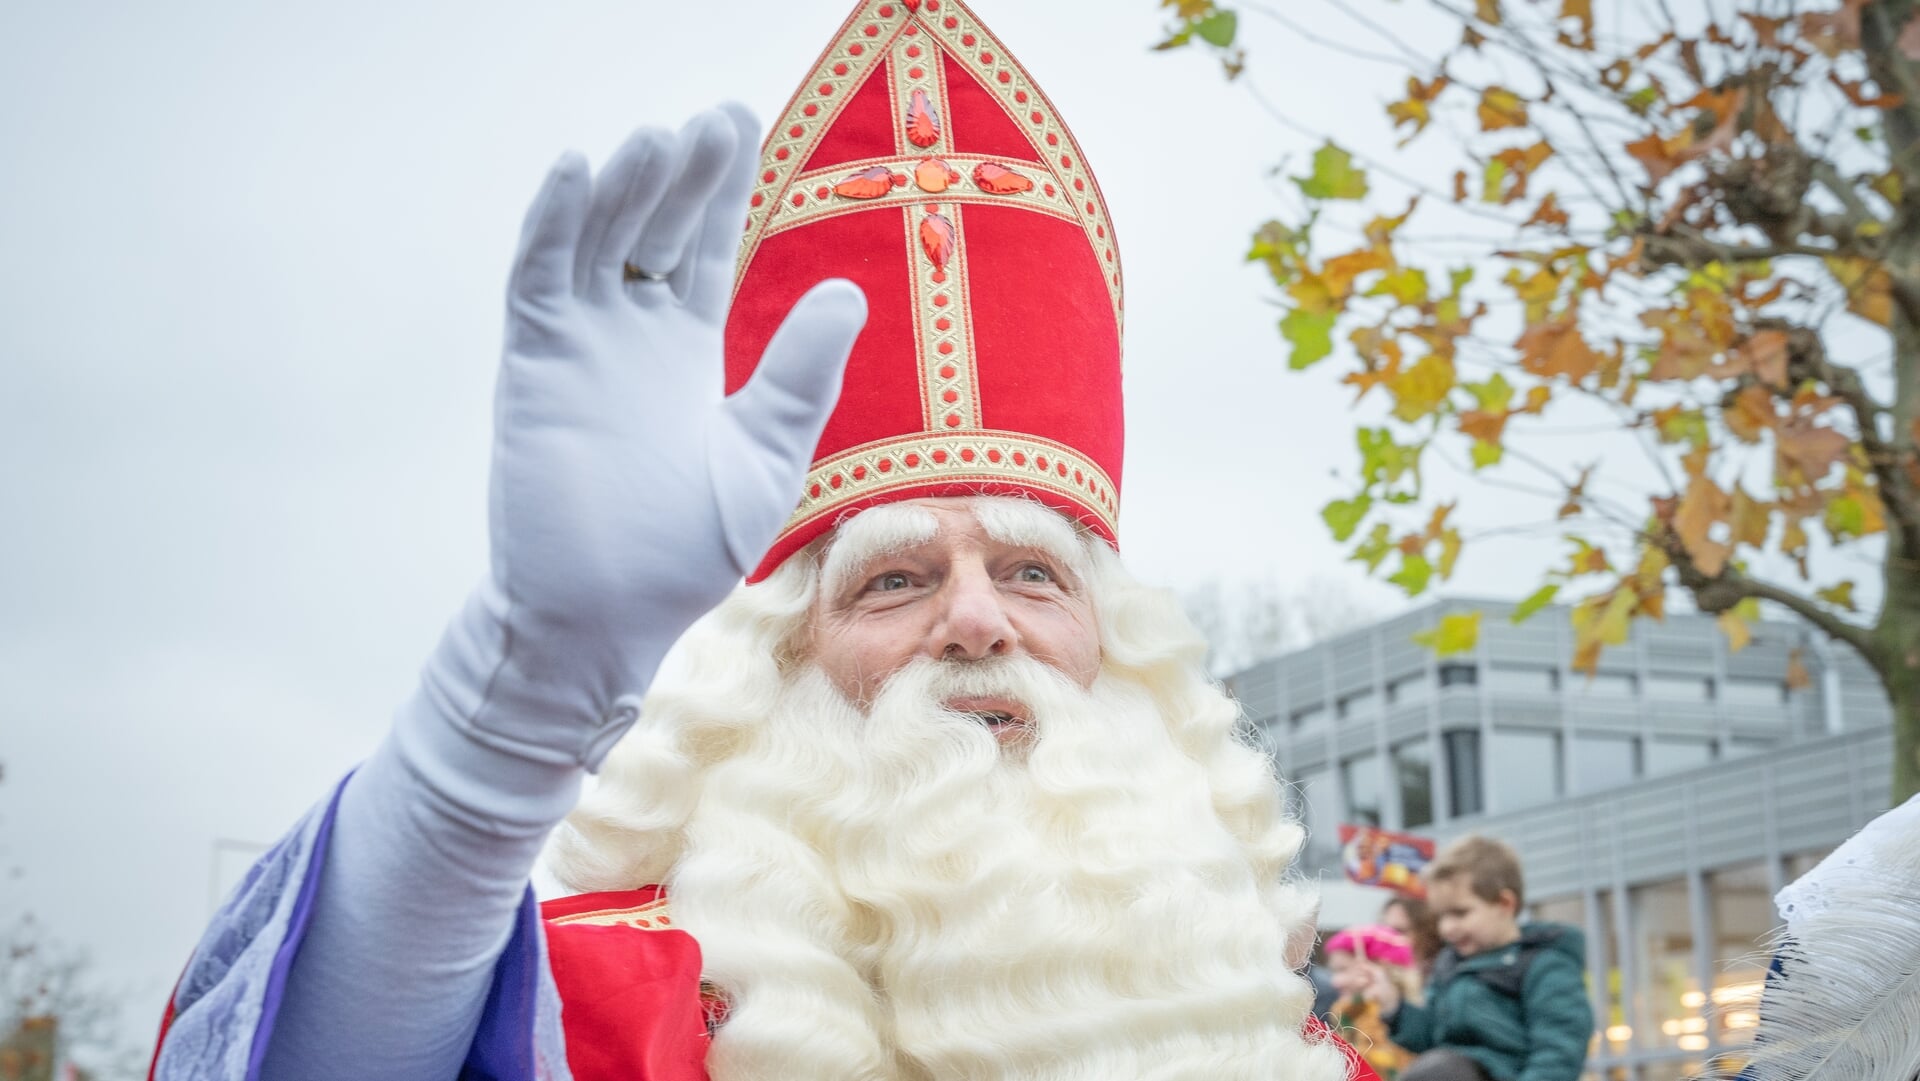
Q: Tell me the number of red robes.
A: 1